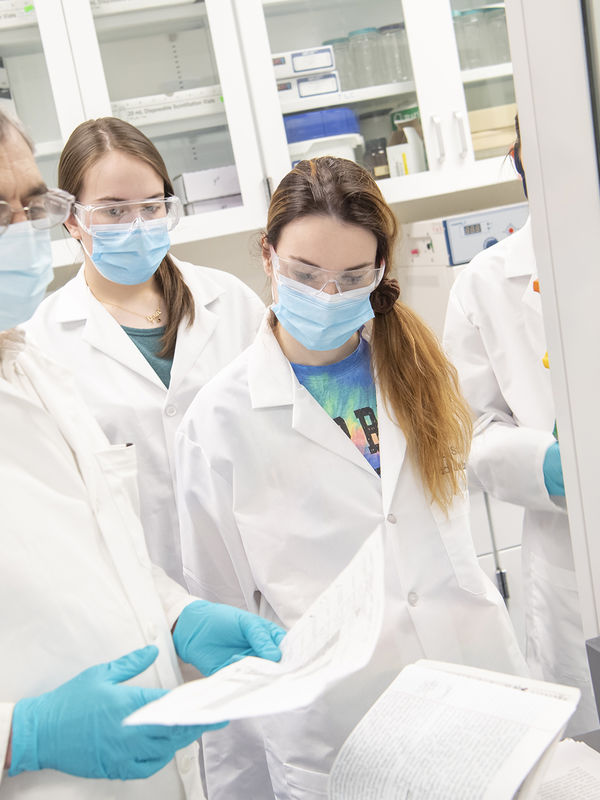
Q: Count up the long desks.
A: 0